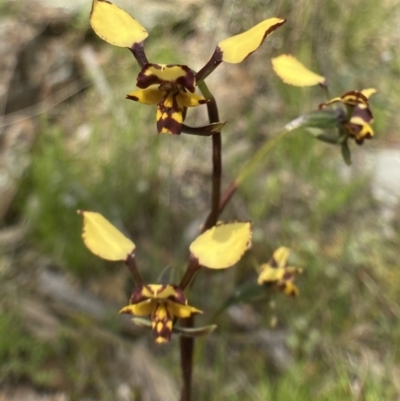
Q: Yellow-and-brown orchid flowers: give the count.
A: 4